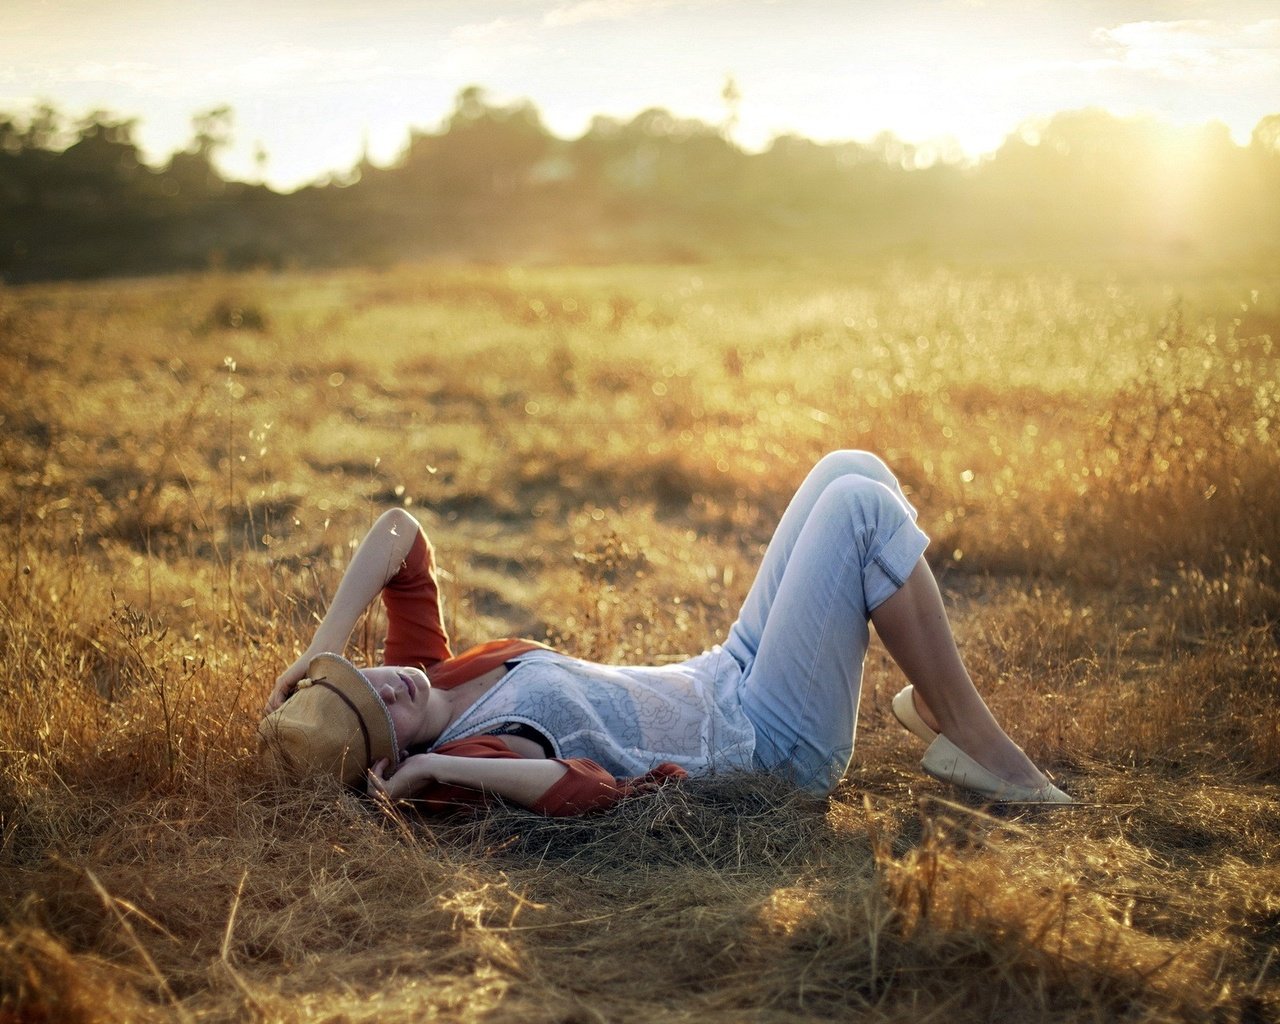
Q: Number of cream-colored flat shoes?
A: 2